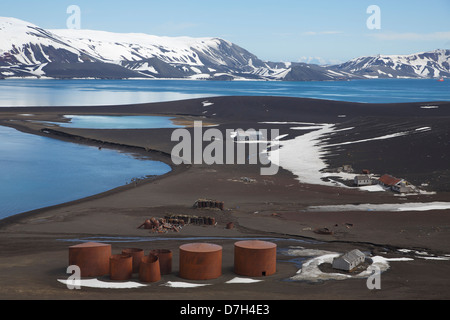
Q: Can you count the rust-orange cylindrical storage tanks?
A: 7